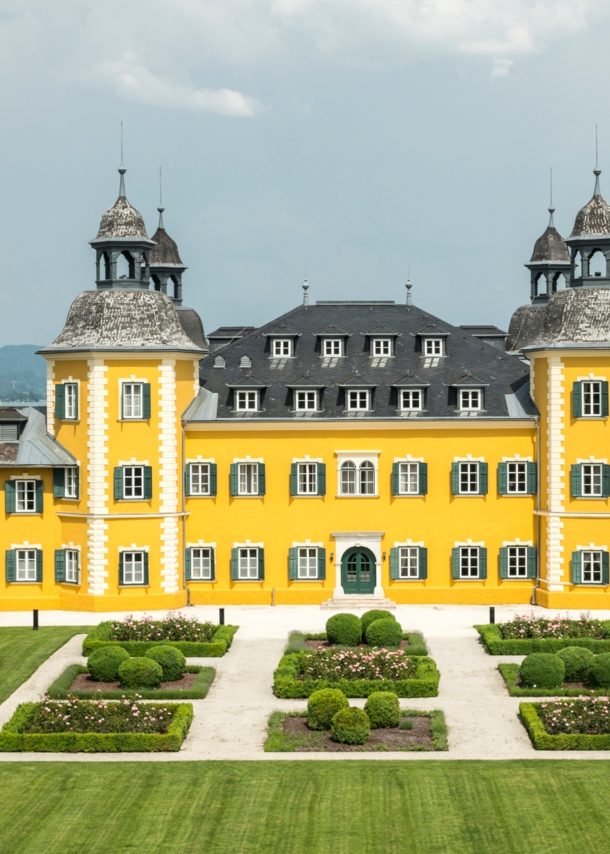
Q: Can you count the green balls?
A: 12